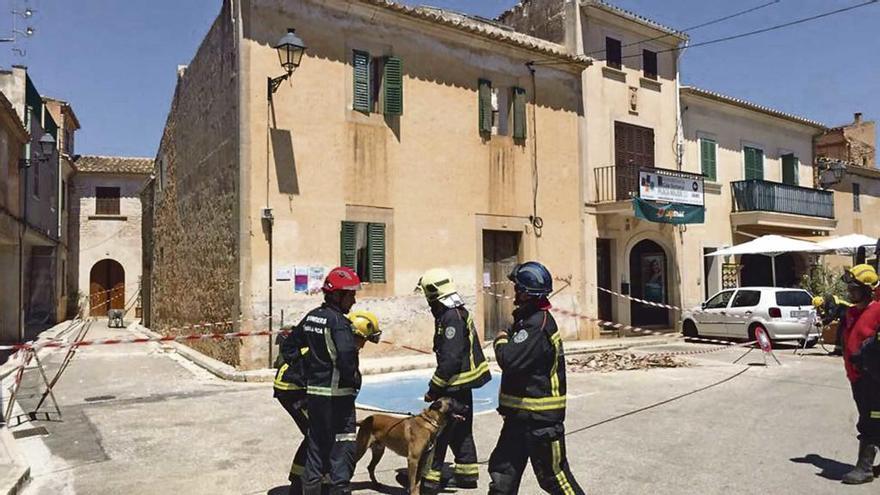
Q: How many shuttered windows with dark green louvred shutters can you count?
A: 6